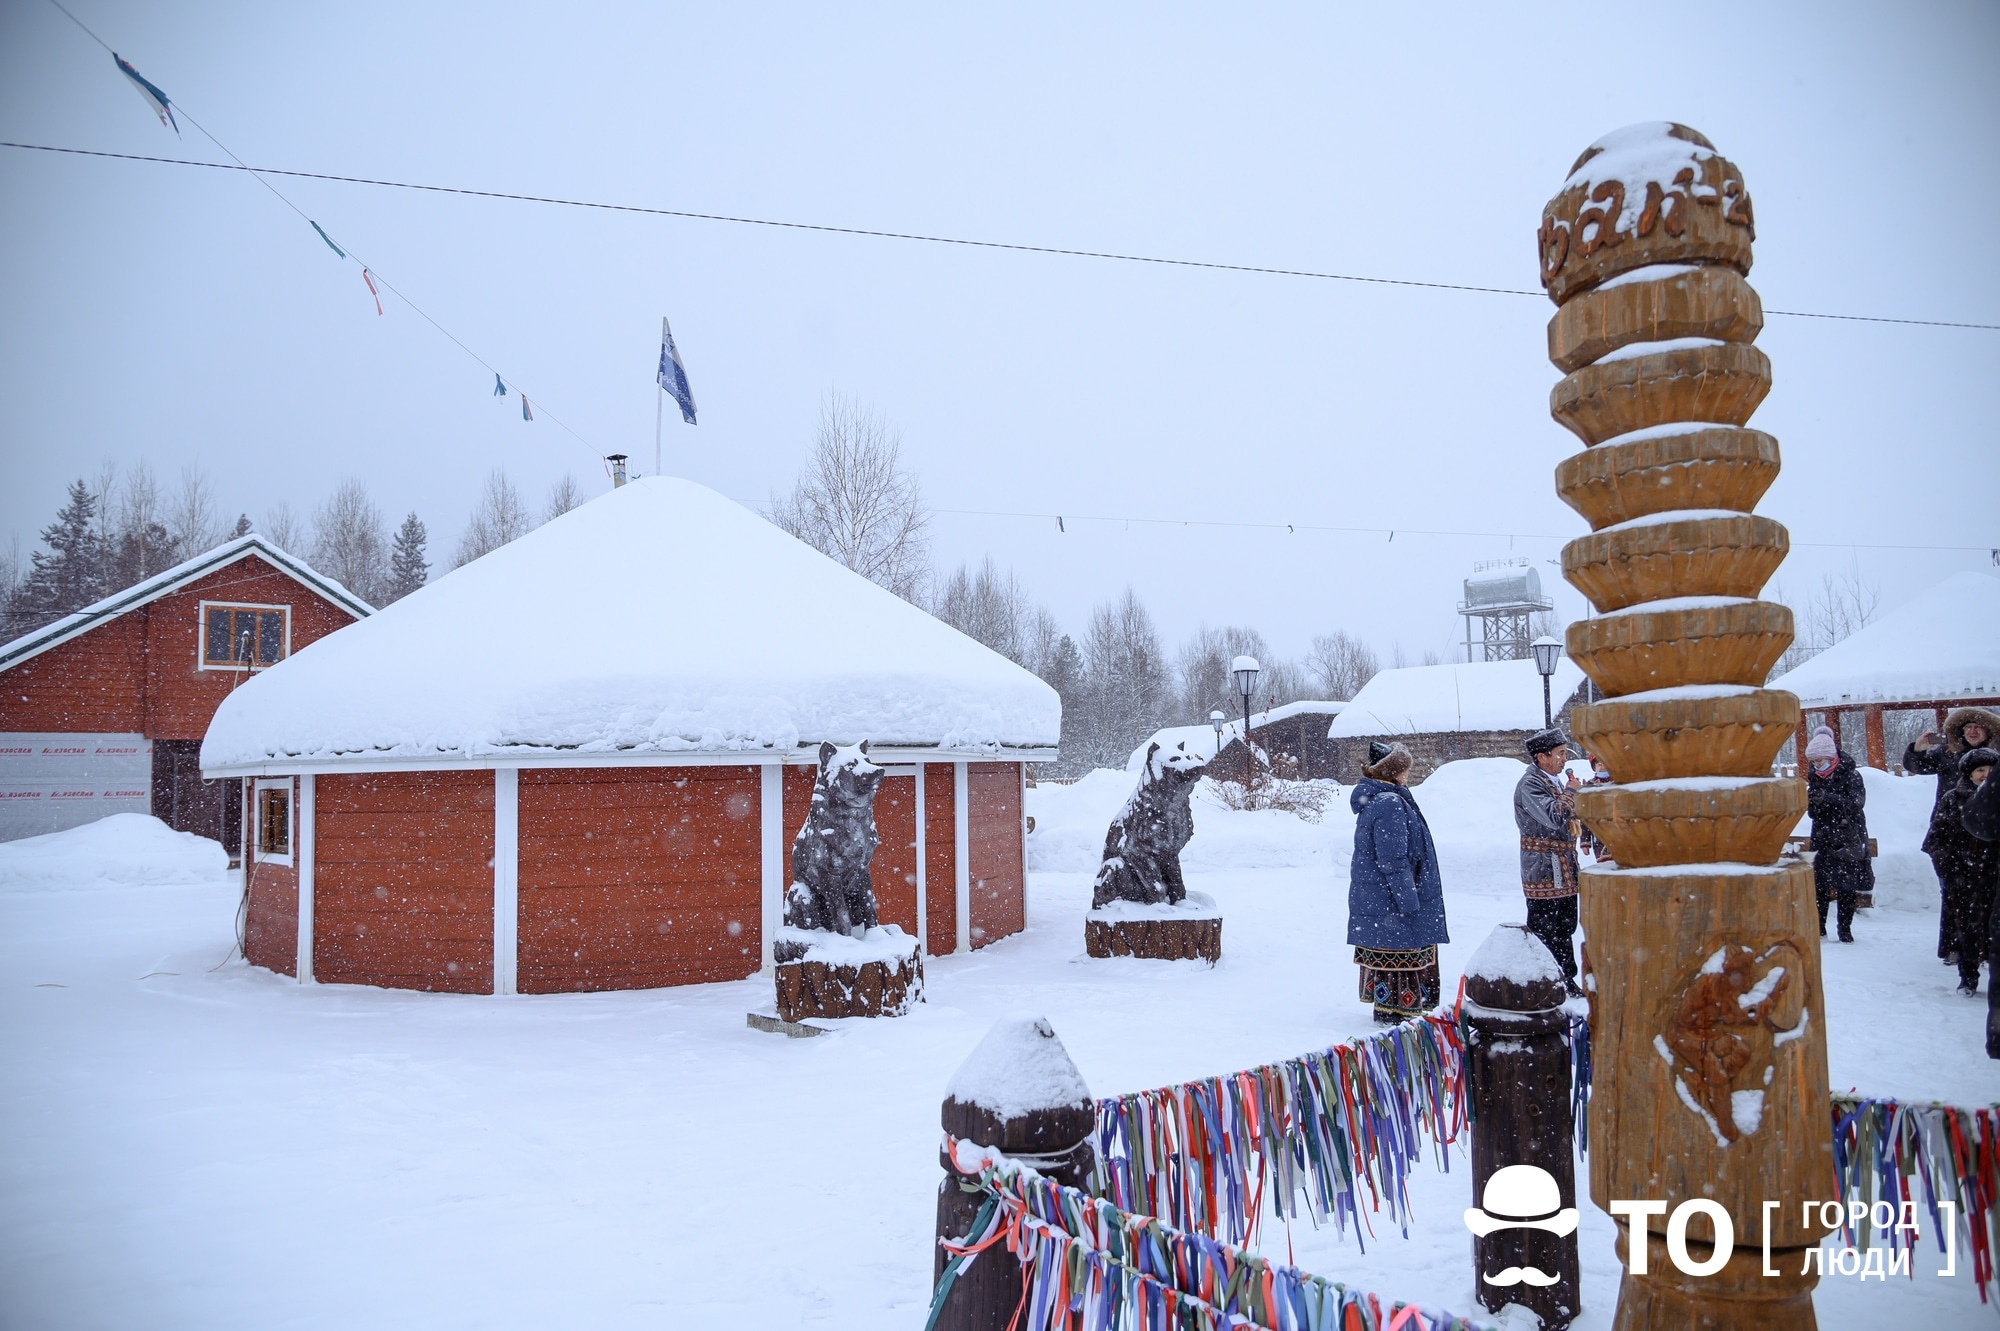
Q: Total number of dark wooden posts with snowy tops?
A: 2